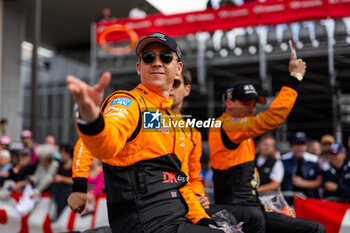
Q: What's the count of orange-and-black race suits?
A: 3